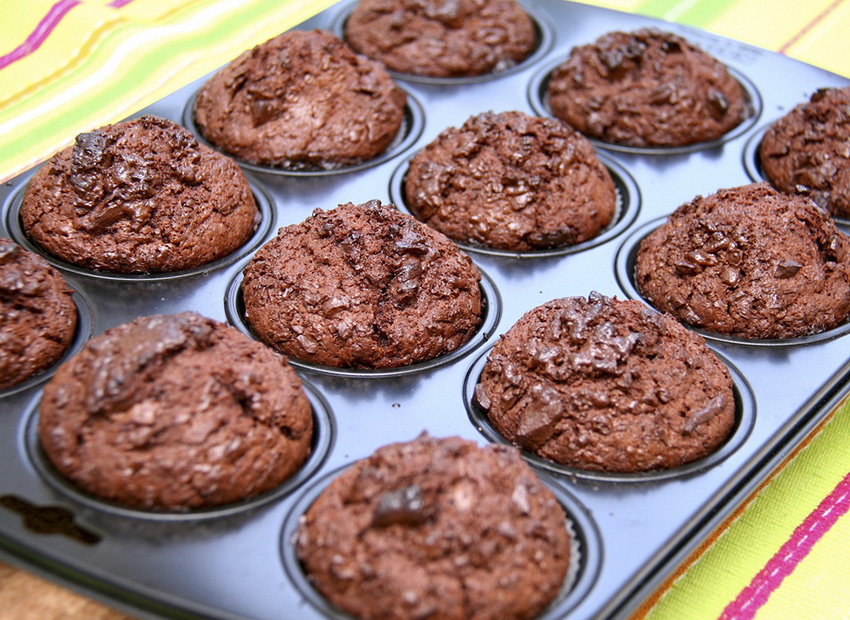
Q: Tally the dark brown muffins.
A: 12